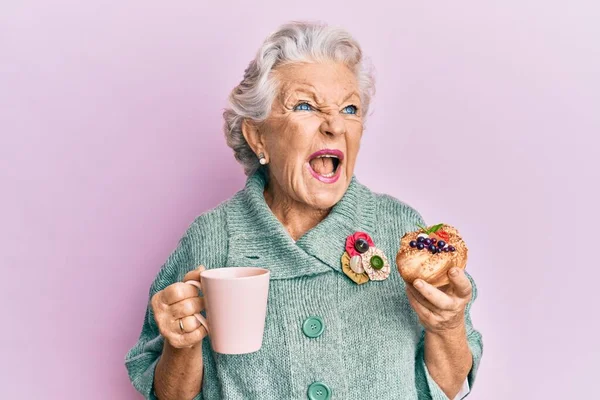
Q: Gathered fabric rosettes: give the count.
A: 3